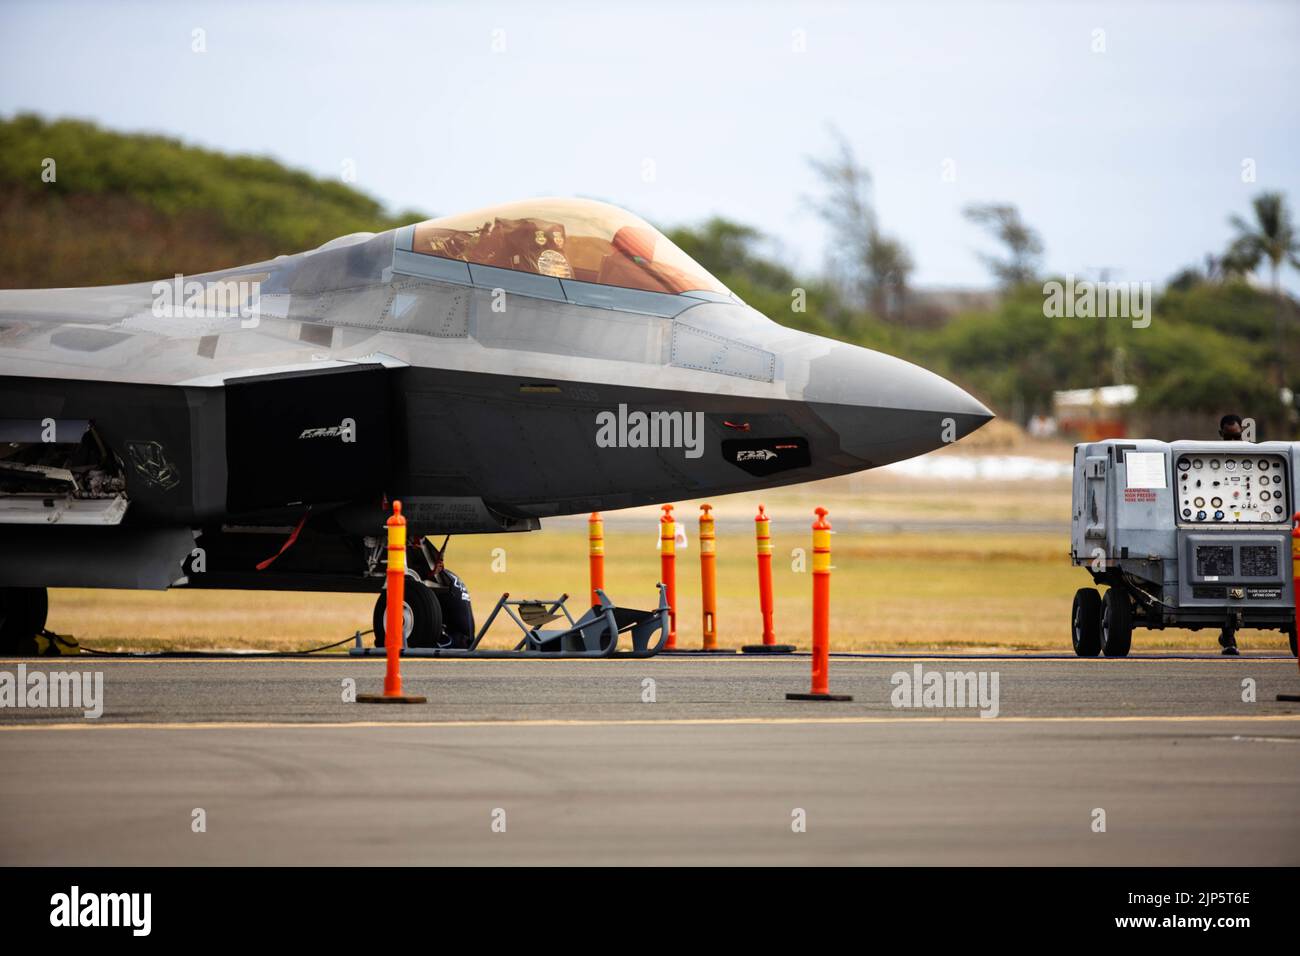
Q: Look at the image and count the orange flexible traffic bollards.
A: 7